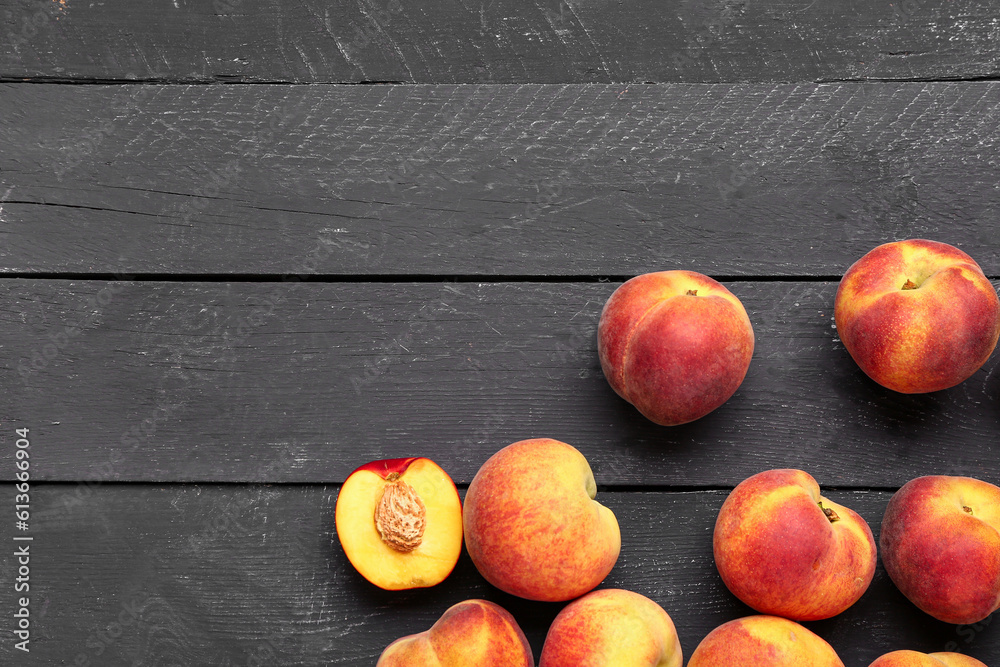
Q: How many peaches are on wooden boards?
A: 10